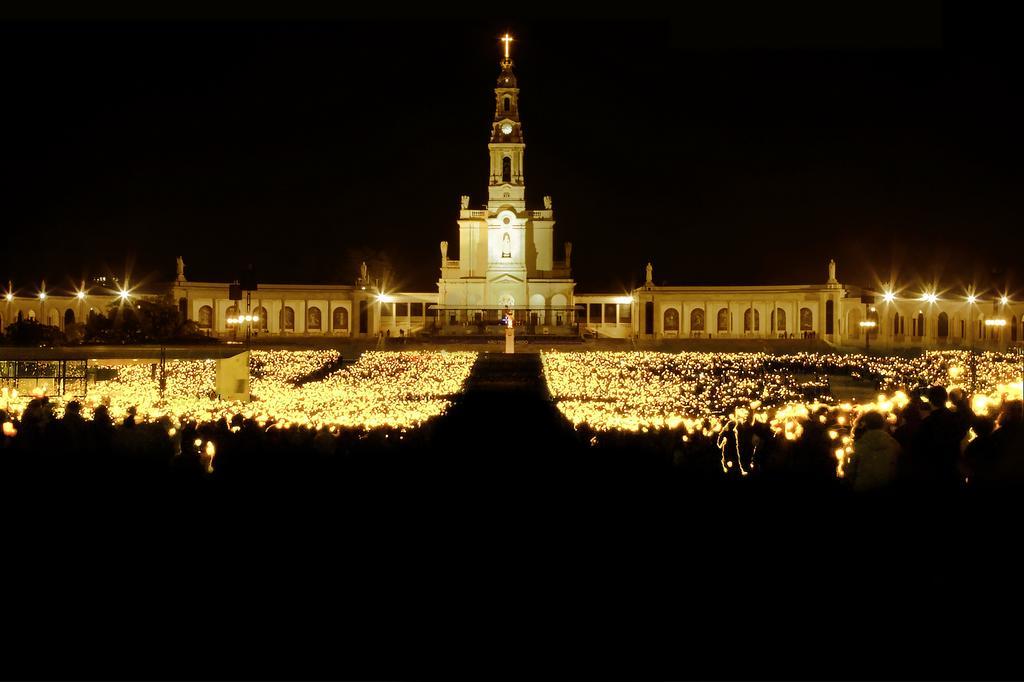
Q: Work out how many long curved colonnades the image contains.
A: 2